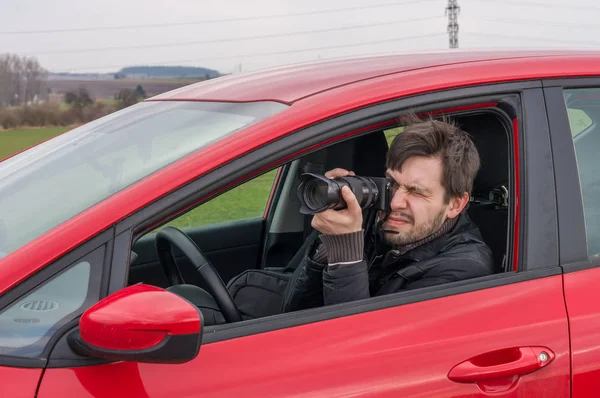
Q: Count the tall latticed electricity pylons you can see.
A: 1